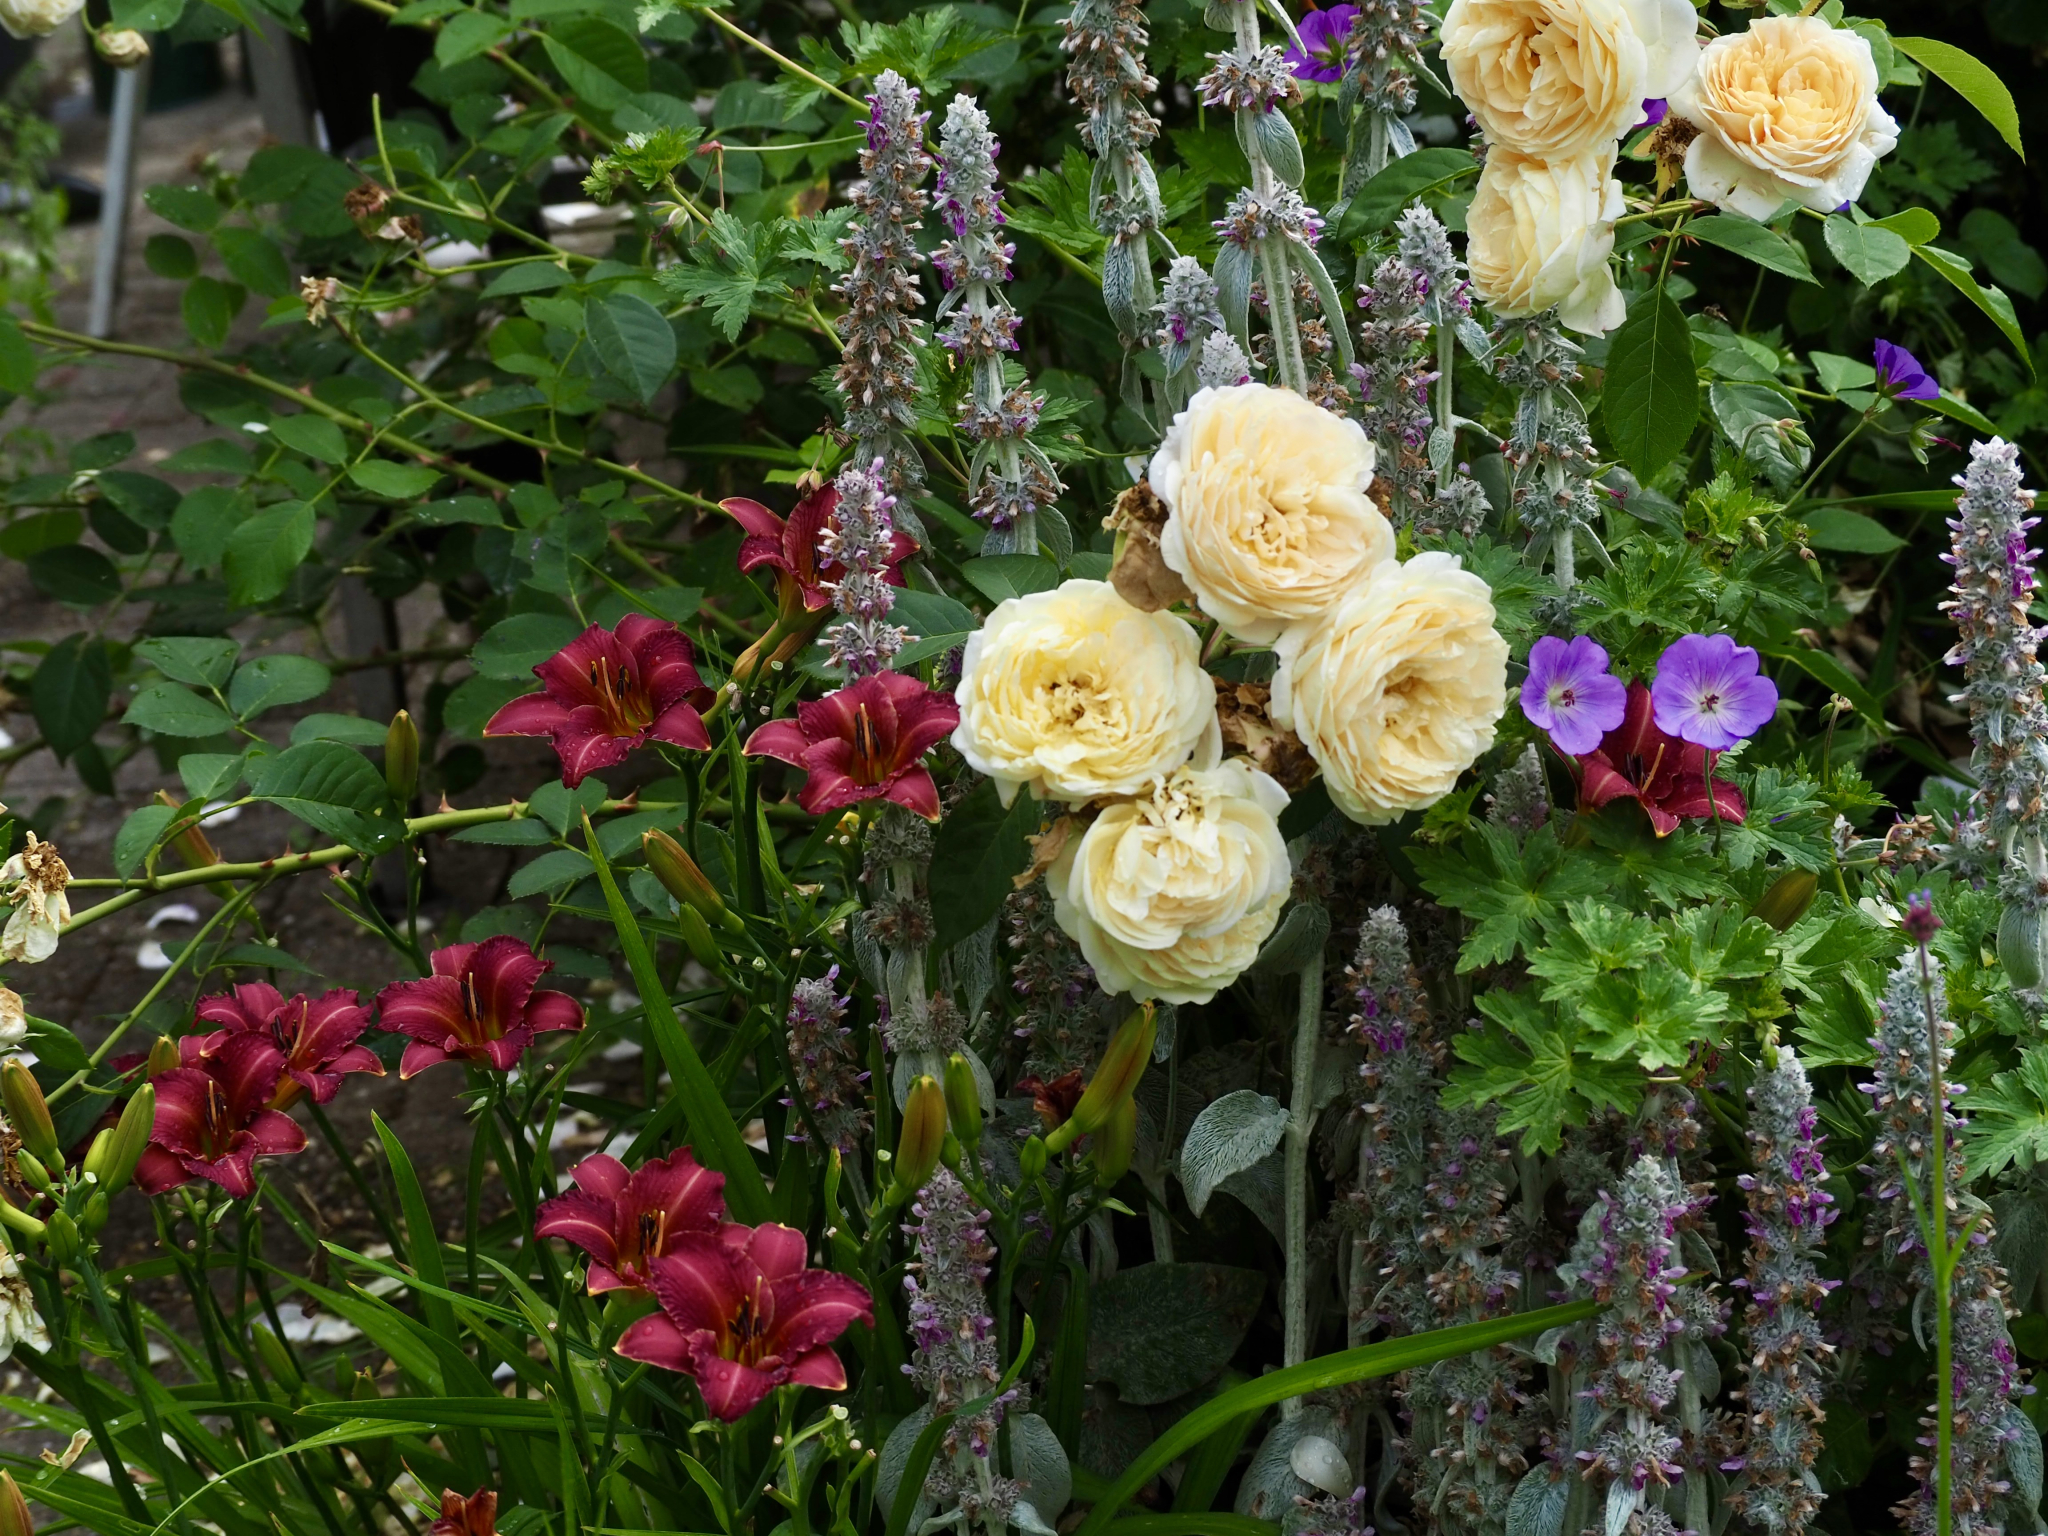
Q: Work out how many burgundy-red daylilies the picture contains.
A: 9